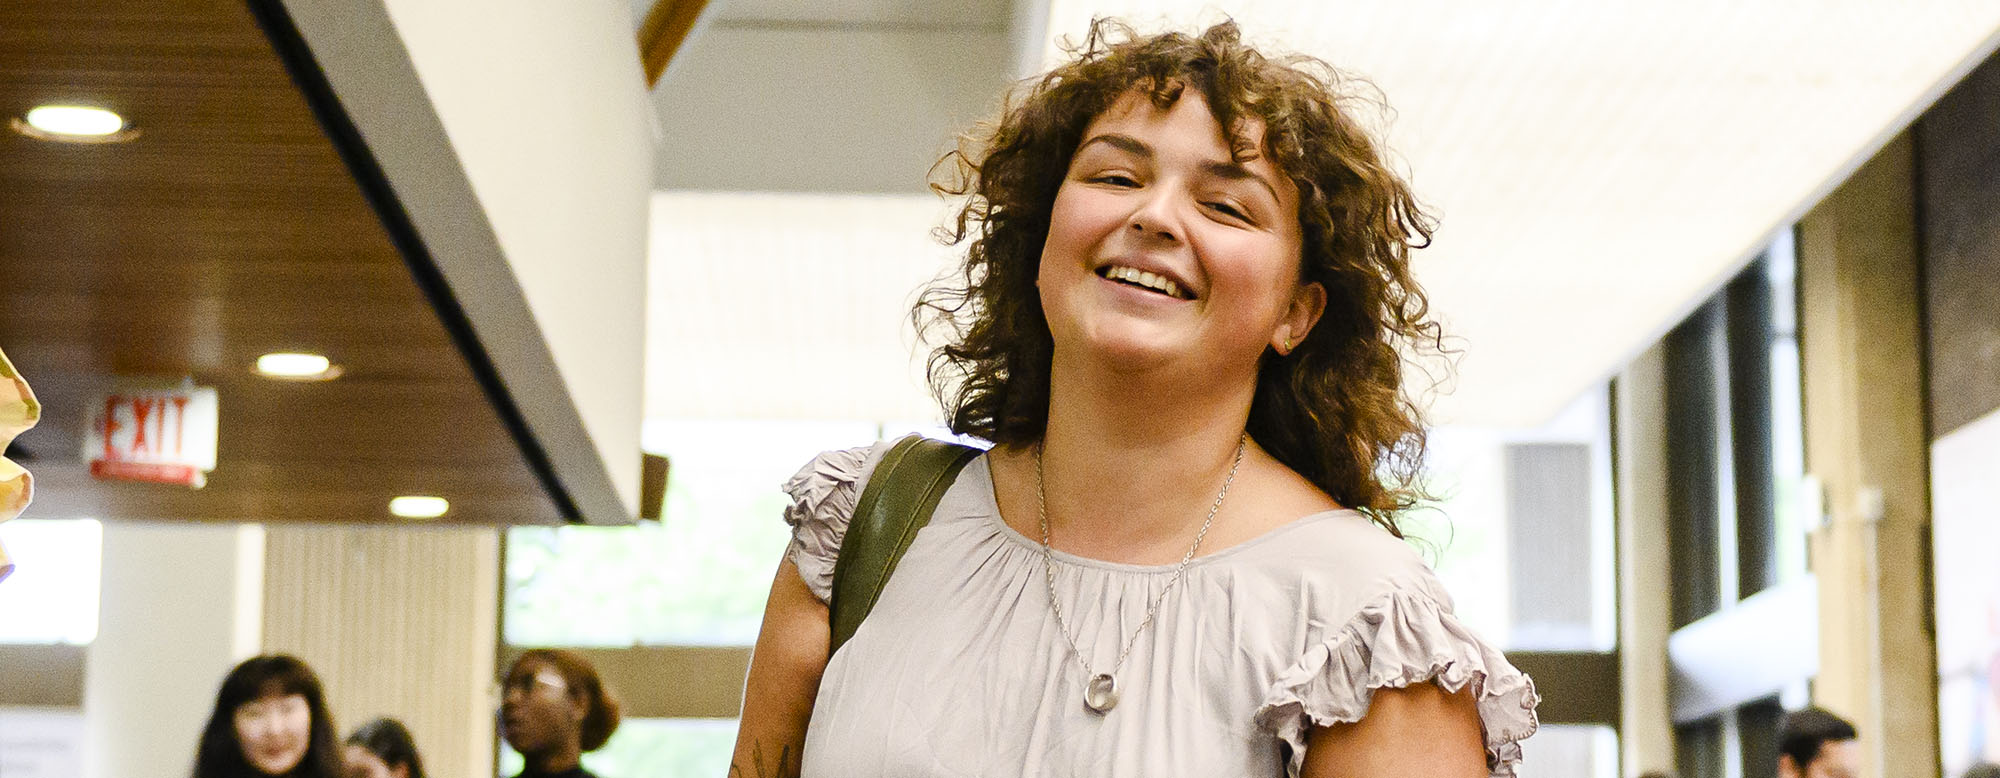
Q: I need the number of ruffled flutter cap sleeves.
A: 2